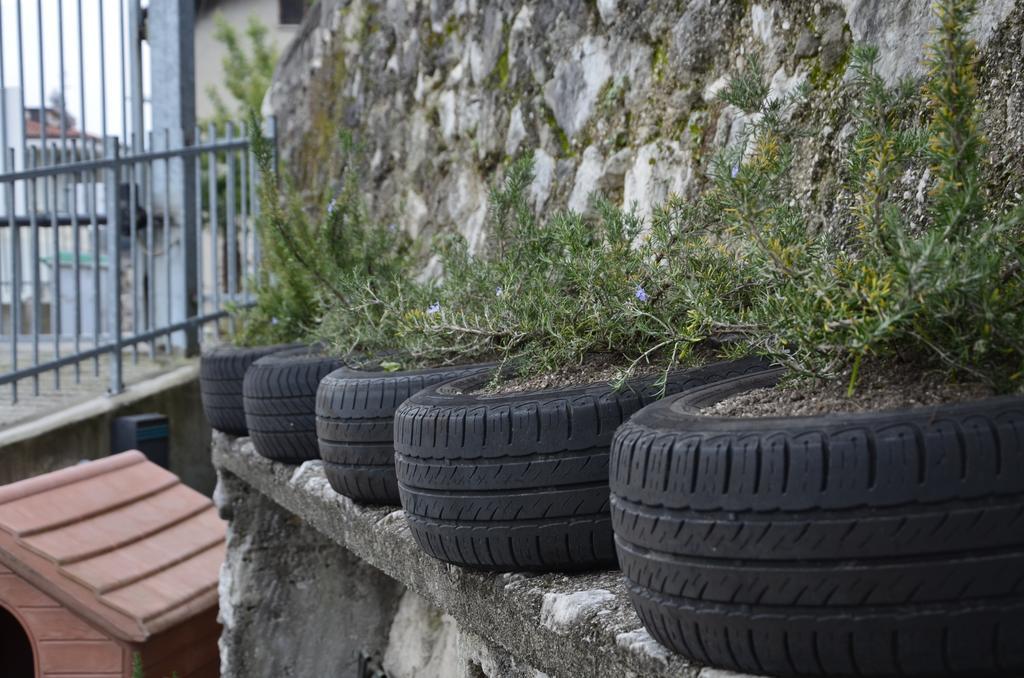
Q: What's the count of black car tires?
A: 5